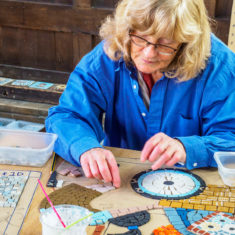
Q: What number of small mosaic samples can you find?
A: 4